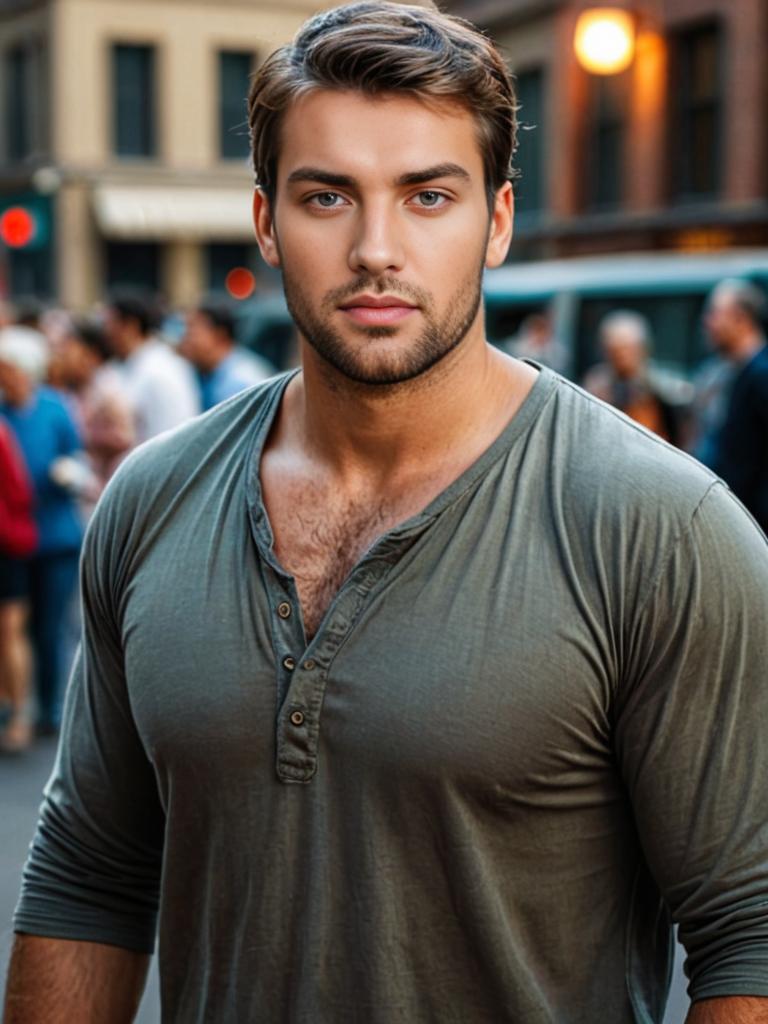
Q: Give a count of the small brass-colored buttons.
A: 4